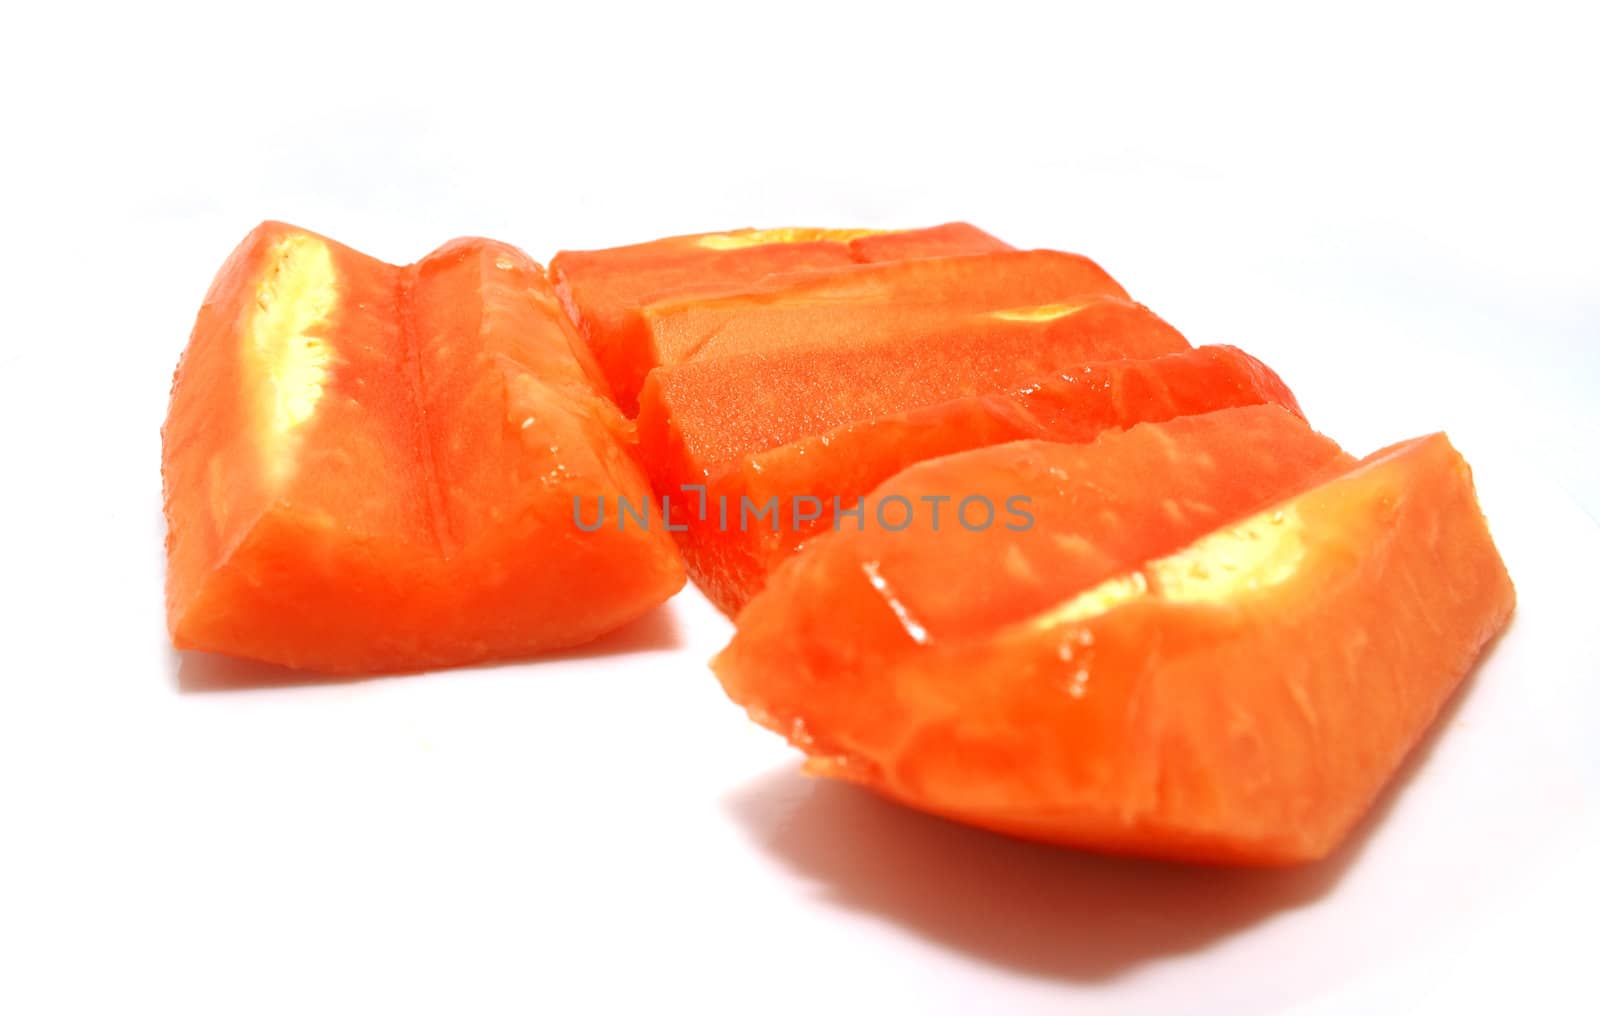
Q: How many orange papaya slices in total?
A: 6